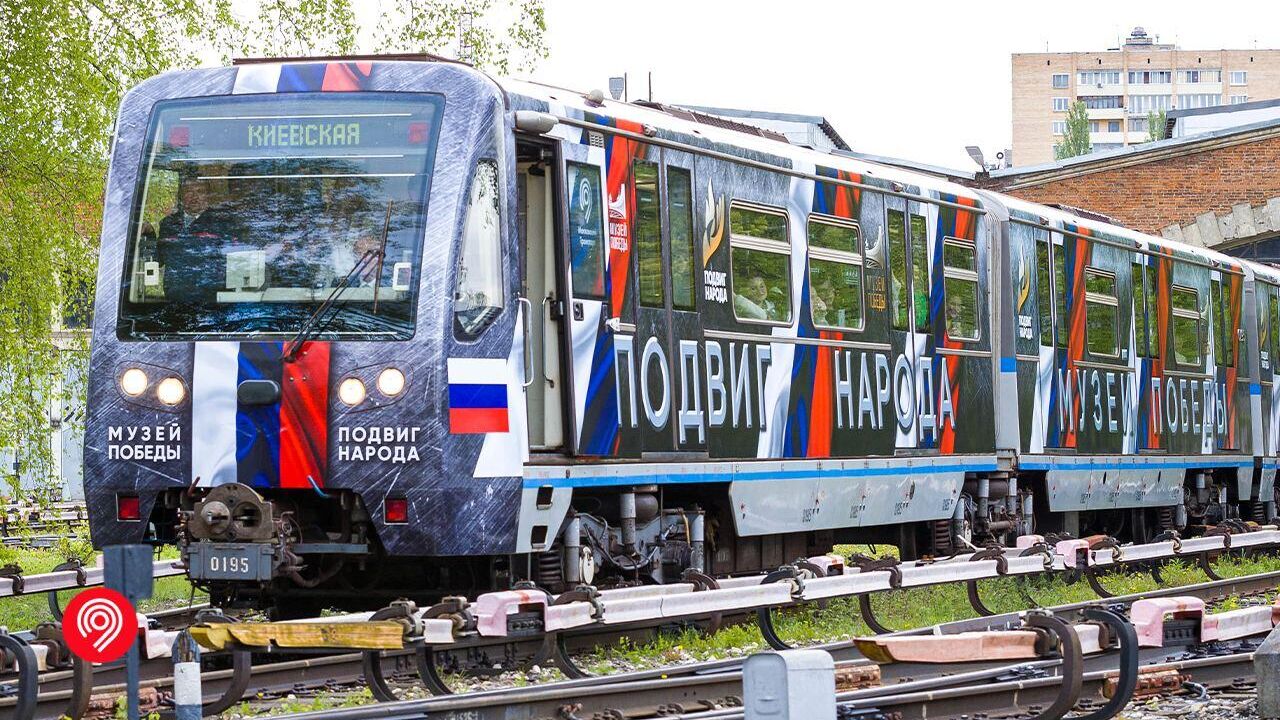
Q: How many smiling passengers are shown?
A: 1